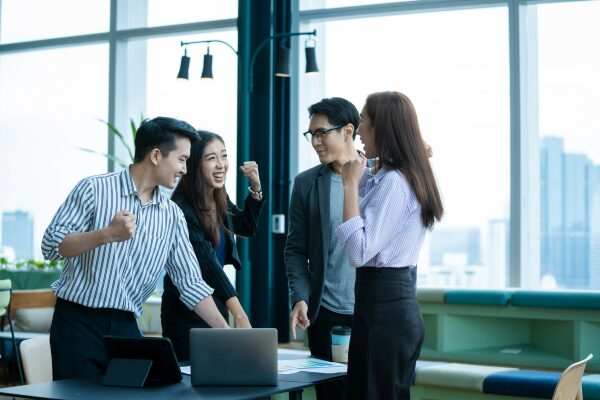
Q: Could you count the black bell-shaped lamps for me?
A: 4